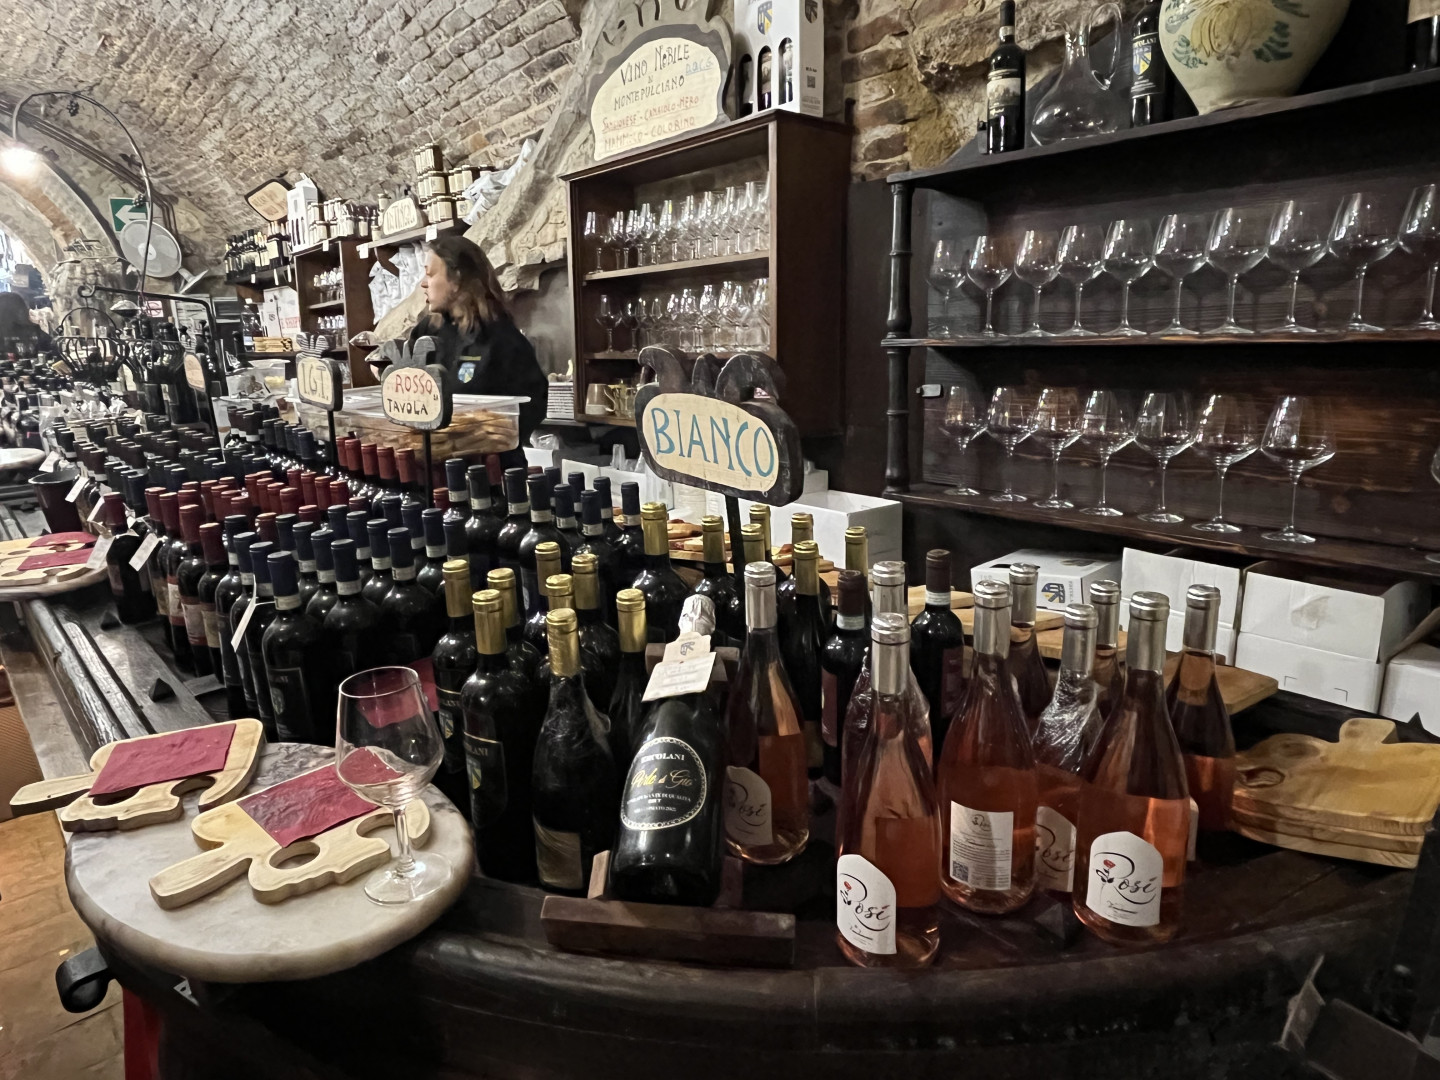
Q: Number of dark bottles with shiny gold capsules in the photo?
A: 15